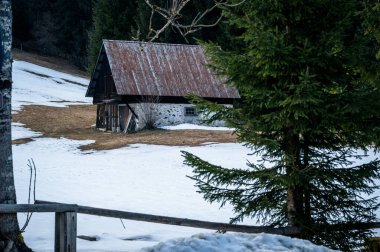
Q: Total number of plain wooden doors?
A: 1